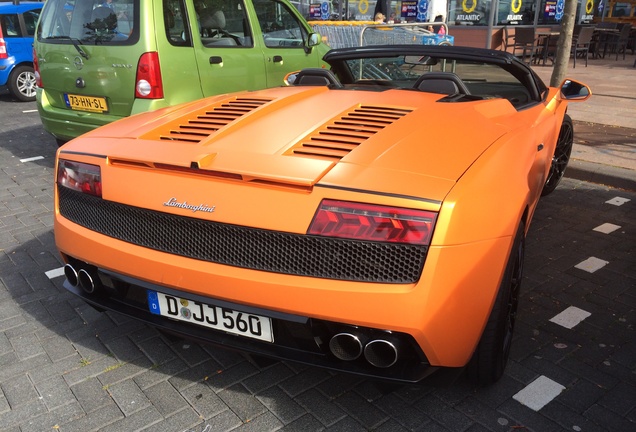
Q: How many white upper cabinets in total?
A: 0